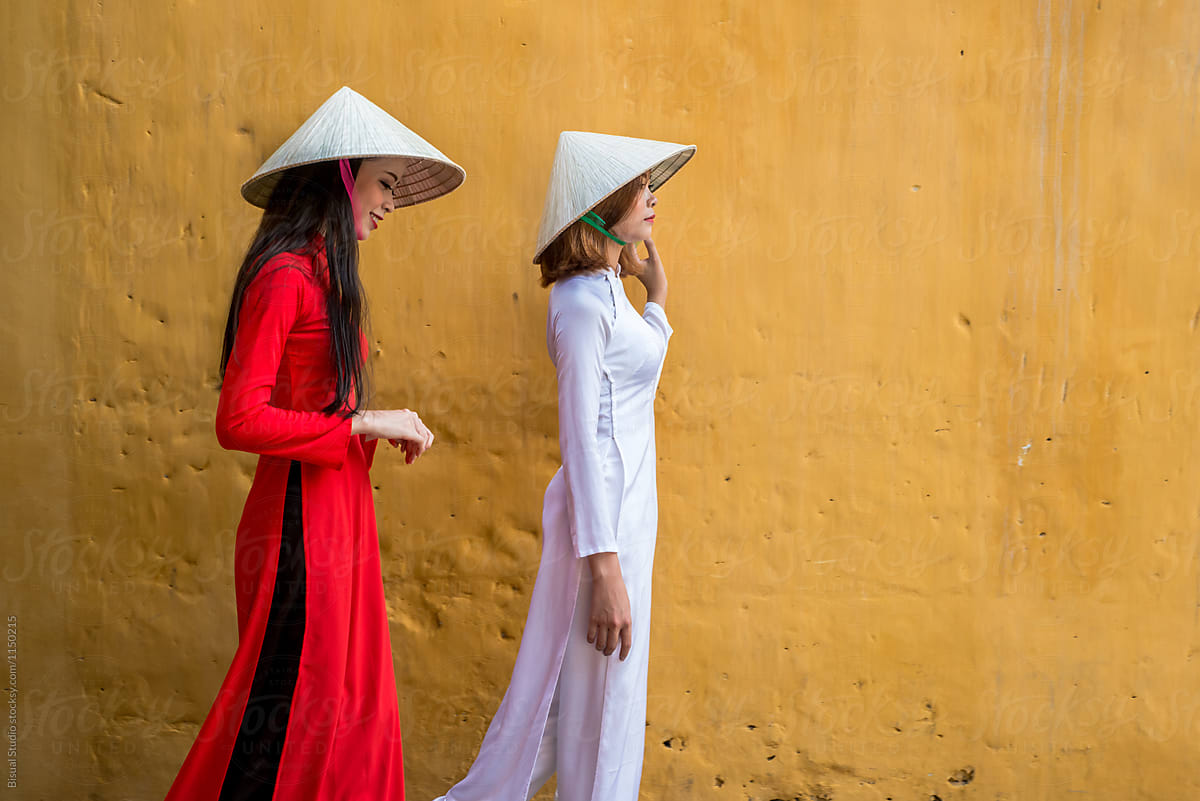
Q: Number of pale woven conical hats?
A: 2